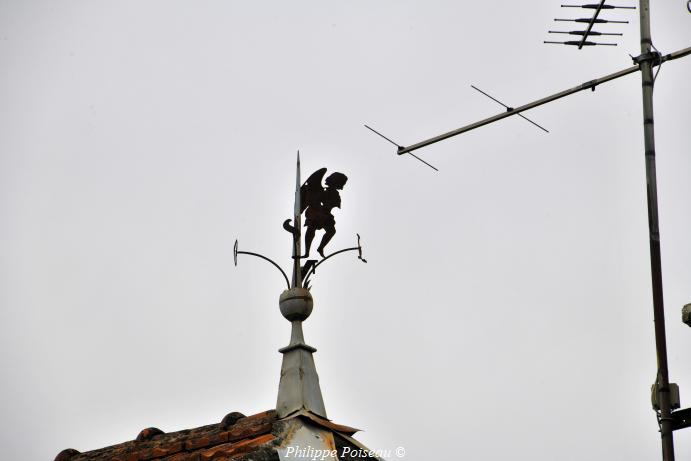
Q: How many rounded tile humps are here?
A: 3